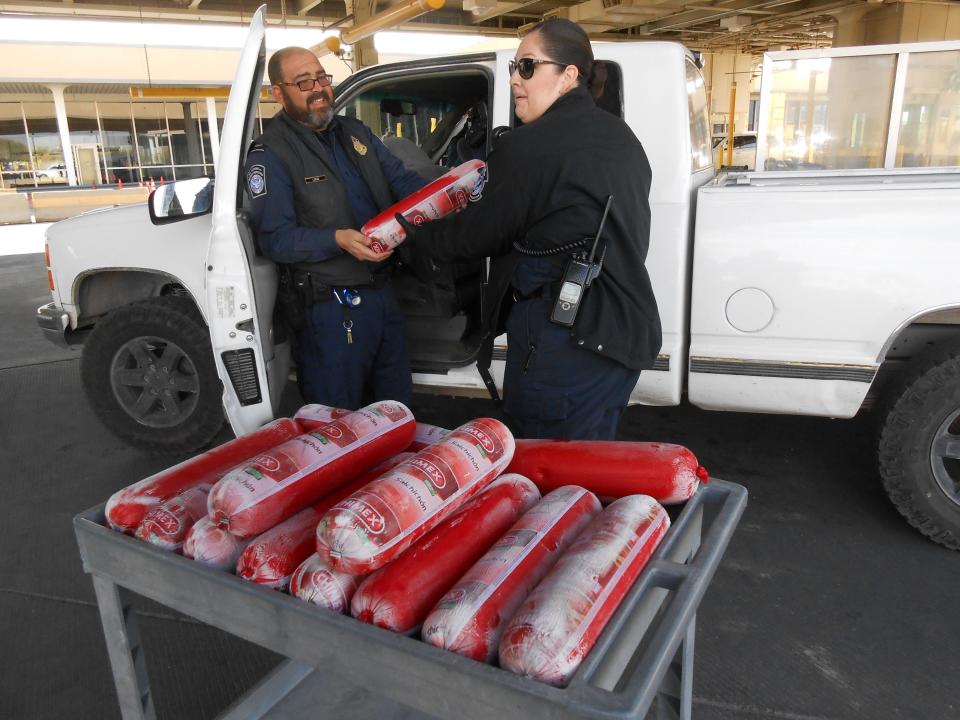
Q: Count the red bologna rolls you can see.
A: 13